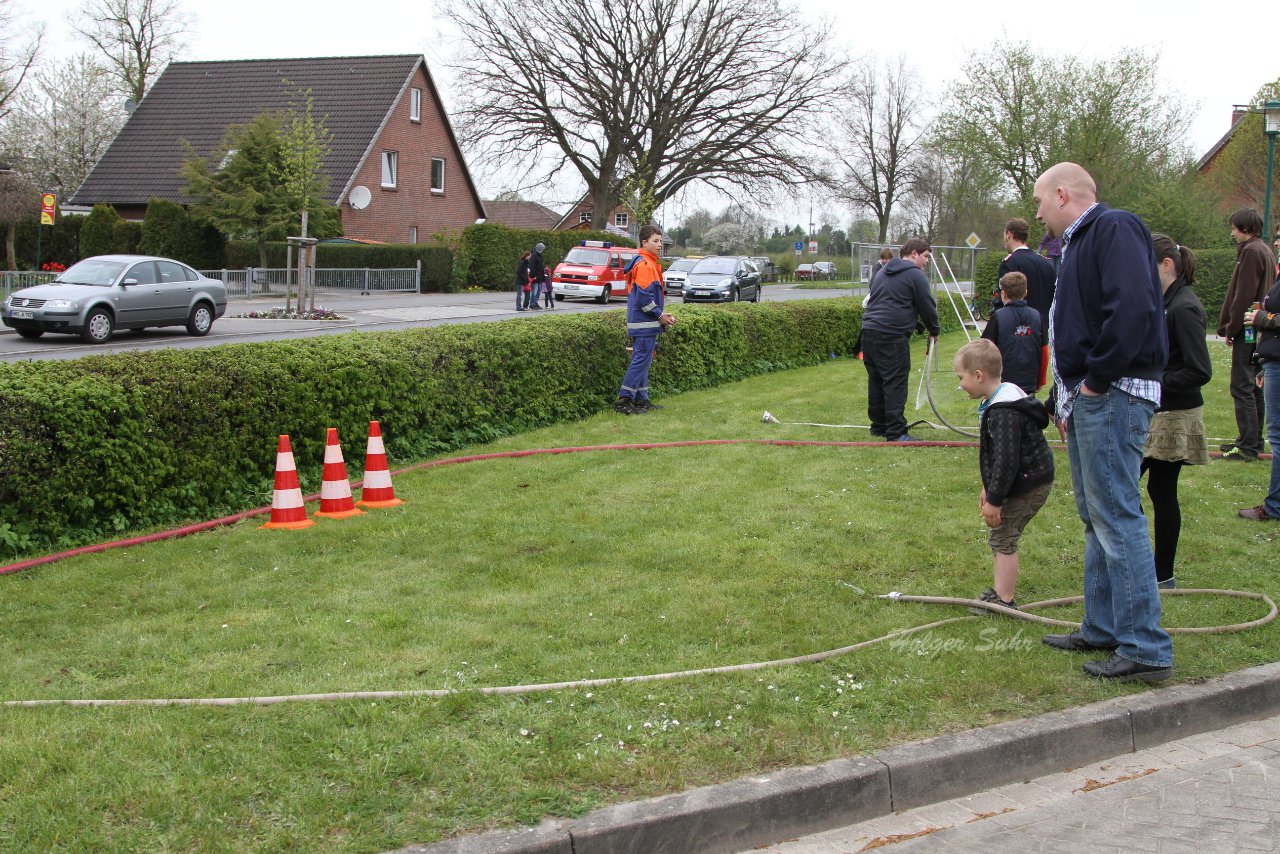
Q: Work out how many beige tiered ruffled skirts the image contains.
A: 1